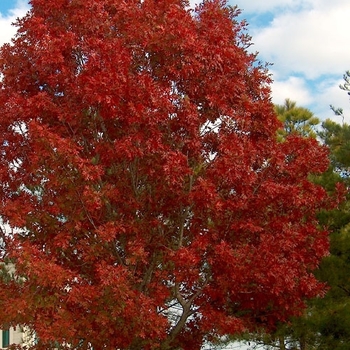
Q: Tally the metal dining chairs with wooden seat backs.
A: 0